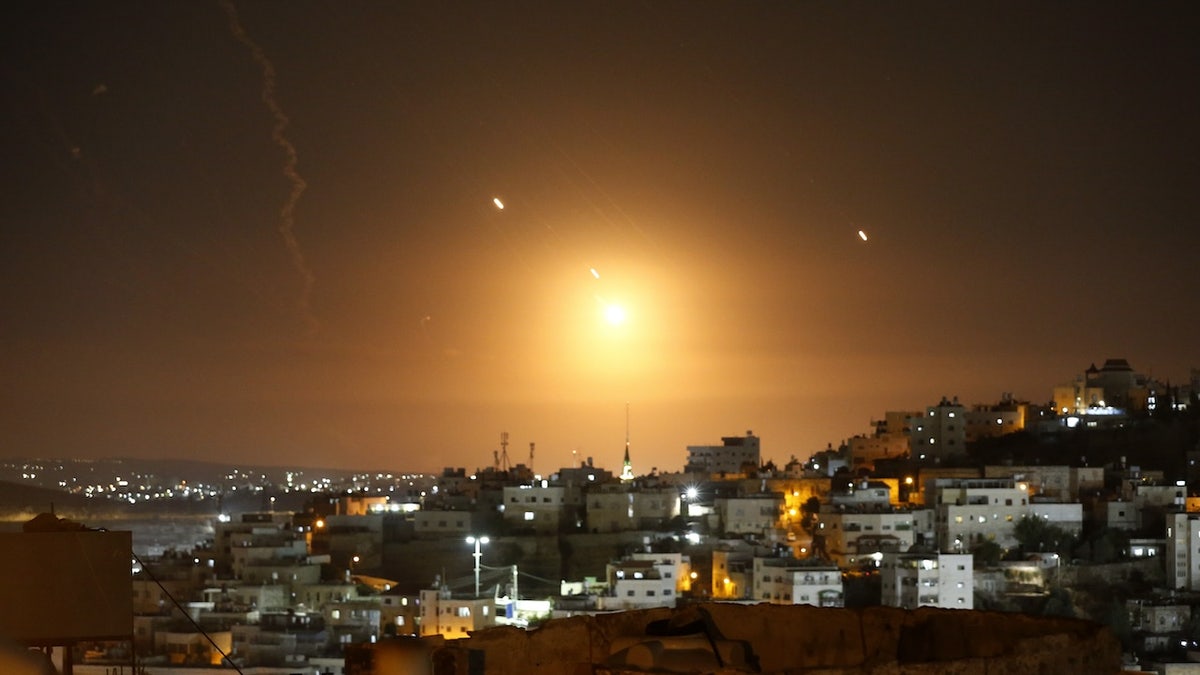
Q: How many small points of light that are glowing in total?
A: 3